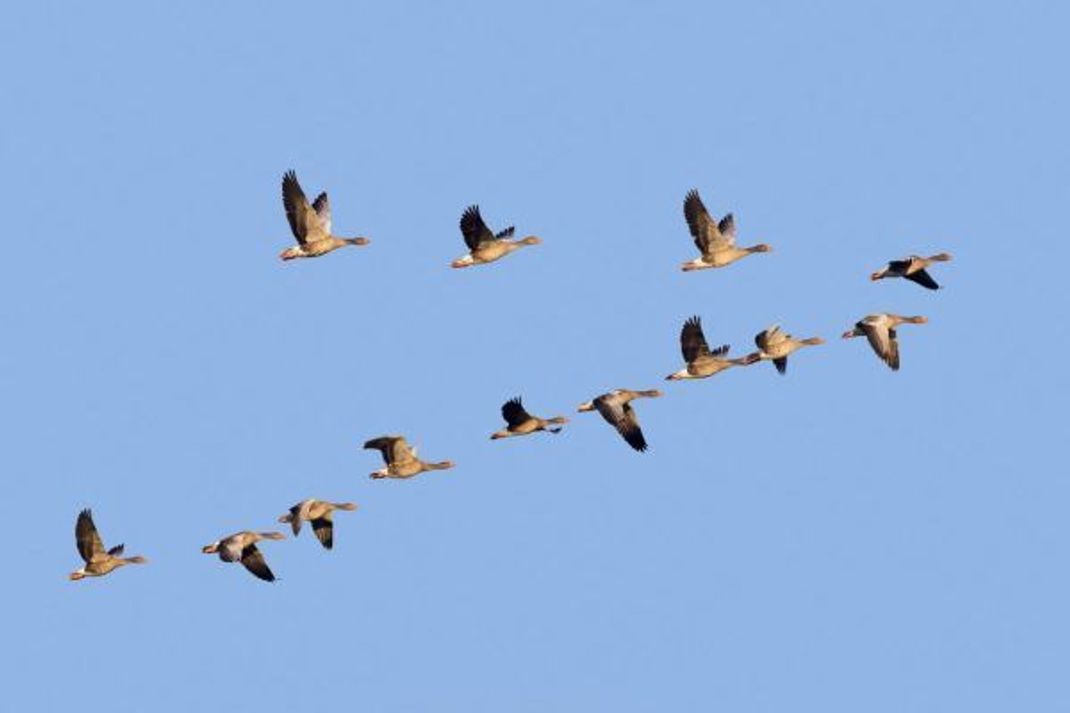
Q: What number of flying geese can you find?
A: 13